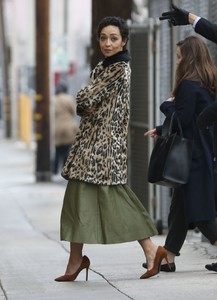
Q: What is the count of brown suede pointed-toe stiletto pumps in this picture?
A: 2